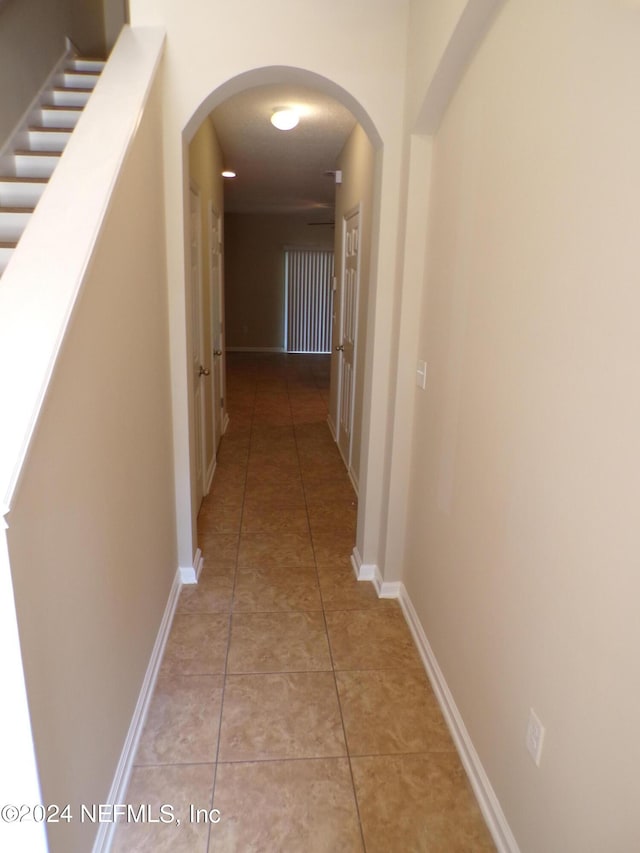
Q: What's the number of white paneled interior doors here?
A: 3